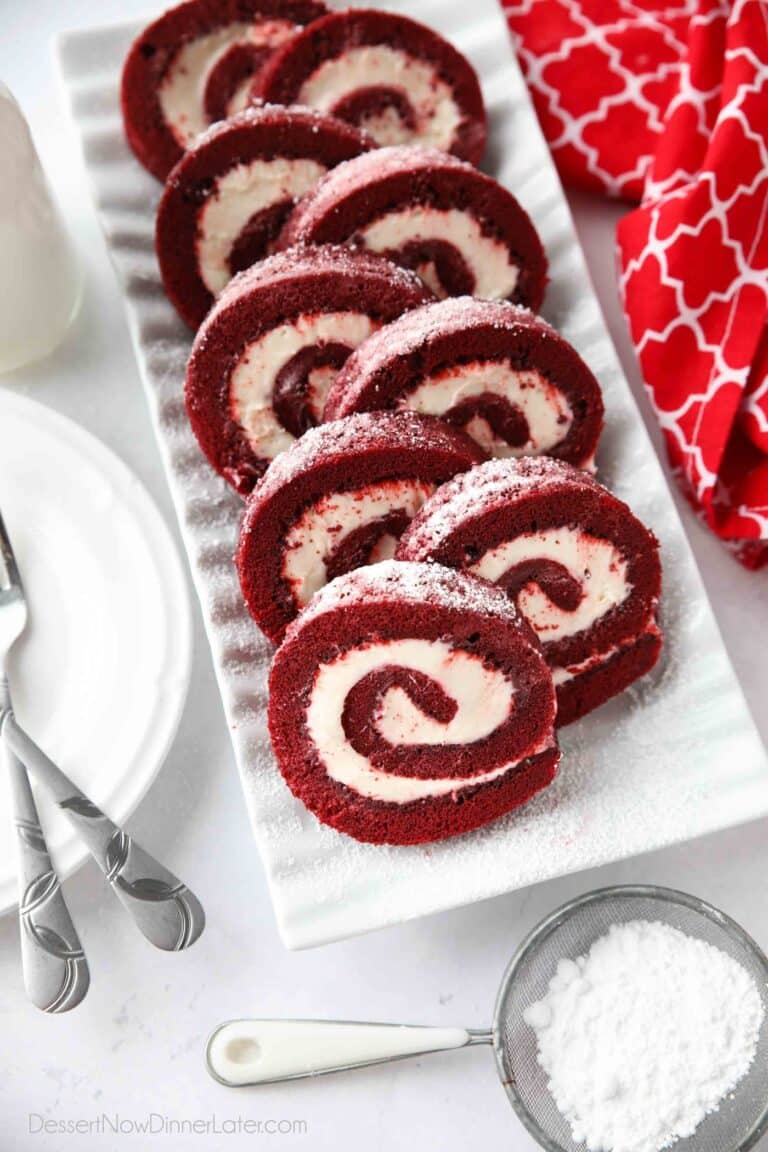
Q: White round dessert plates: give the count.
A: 1